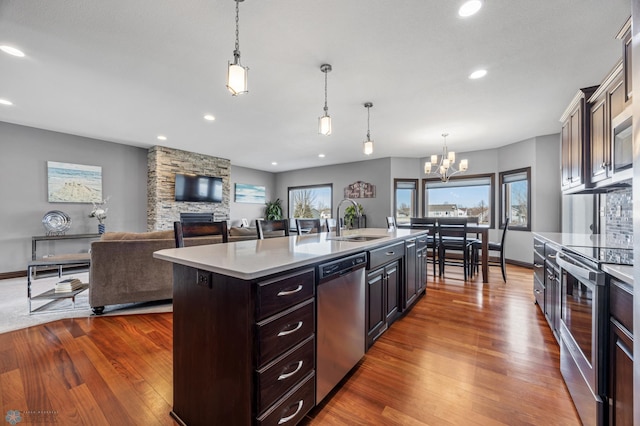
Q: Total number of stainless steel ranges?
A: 1